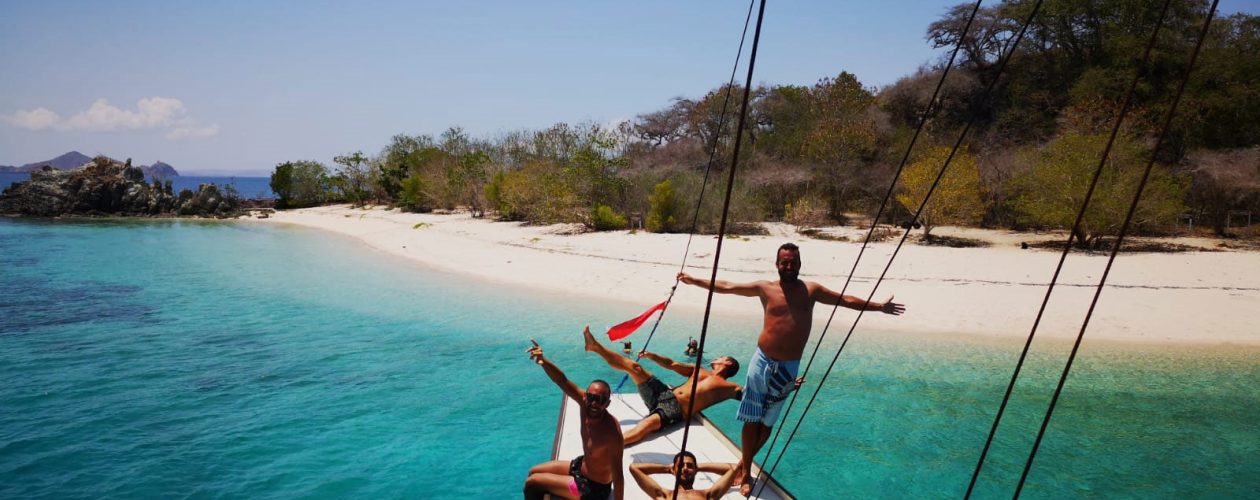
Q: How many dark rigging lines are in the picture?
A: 6